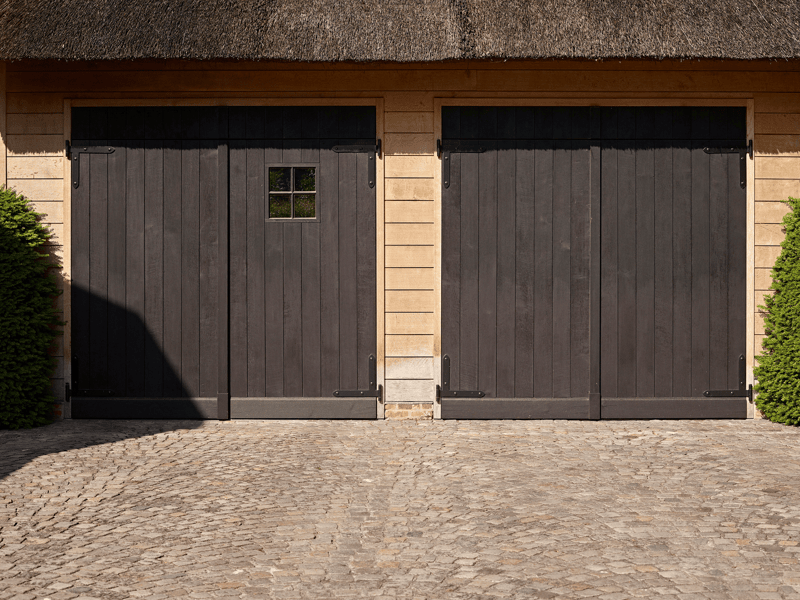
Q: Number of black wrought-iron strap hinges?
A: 8